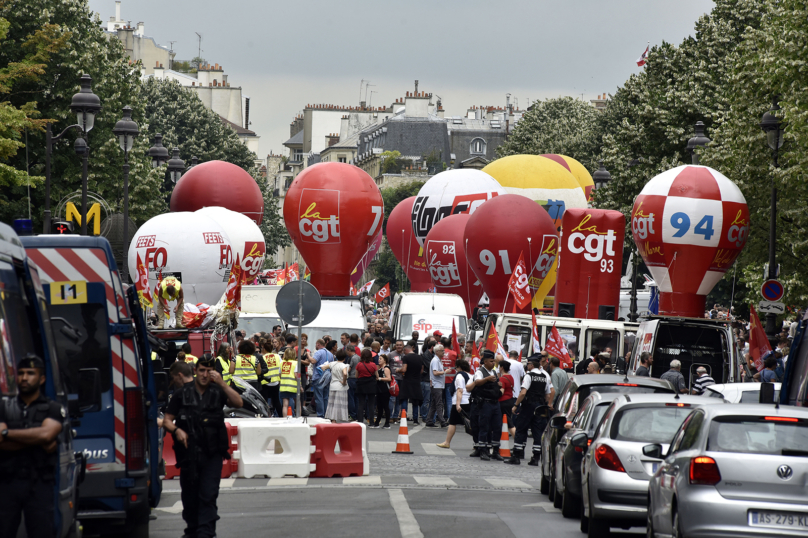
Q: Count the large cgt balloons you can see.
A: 6